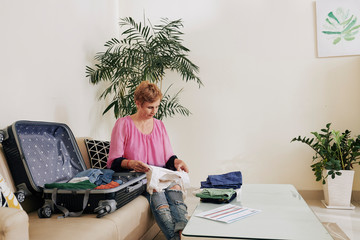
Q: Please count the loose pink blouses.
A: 1